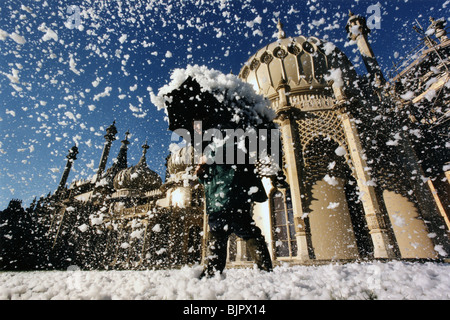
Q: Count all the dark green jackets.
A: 1